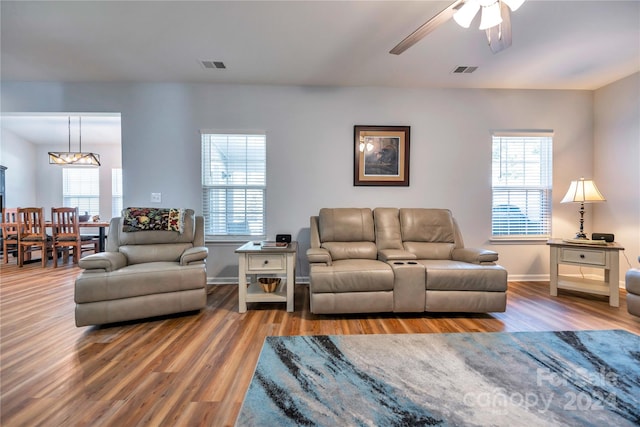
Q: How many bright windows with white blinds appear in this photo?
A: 4